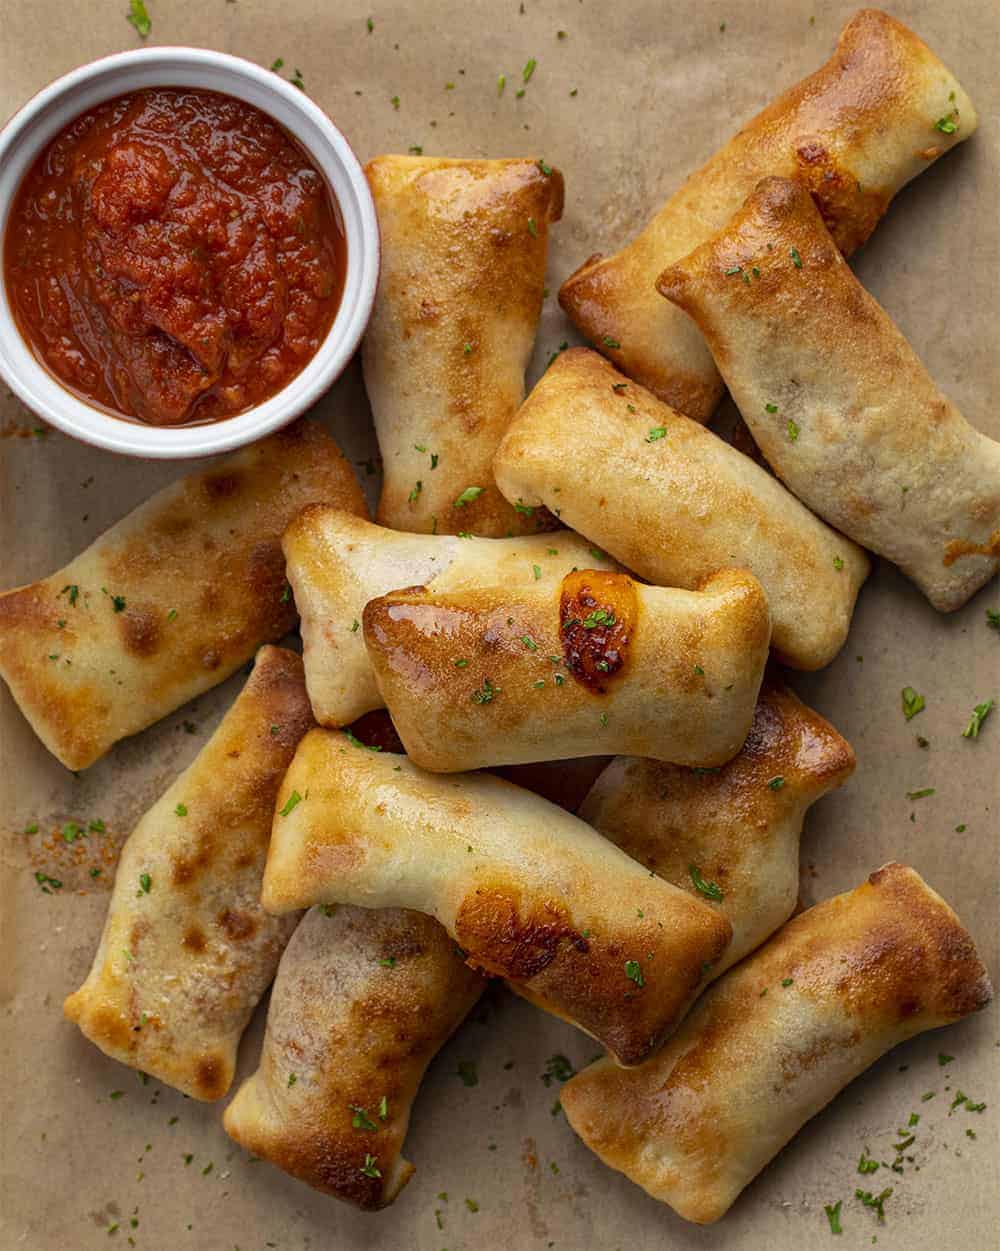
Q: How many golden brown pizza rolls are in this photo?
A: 12